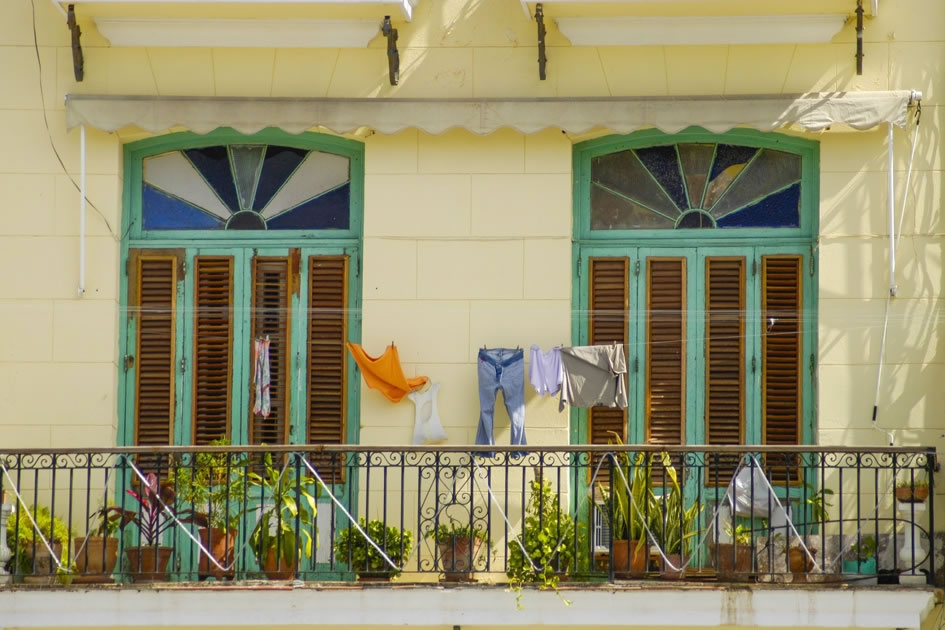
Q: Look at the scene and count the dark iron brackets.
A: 4